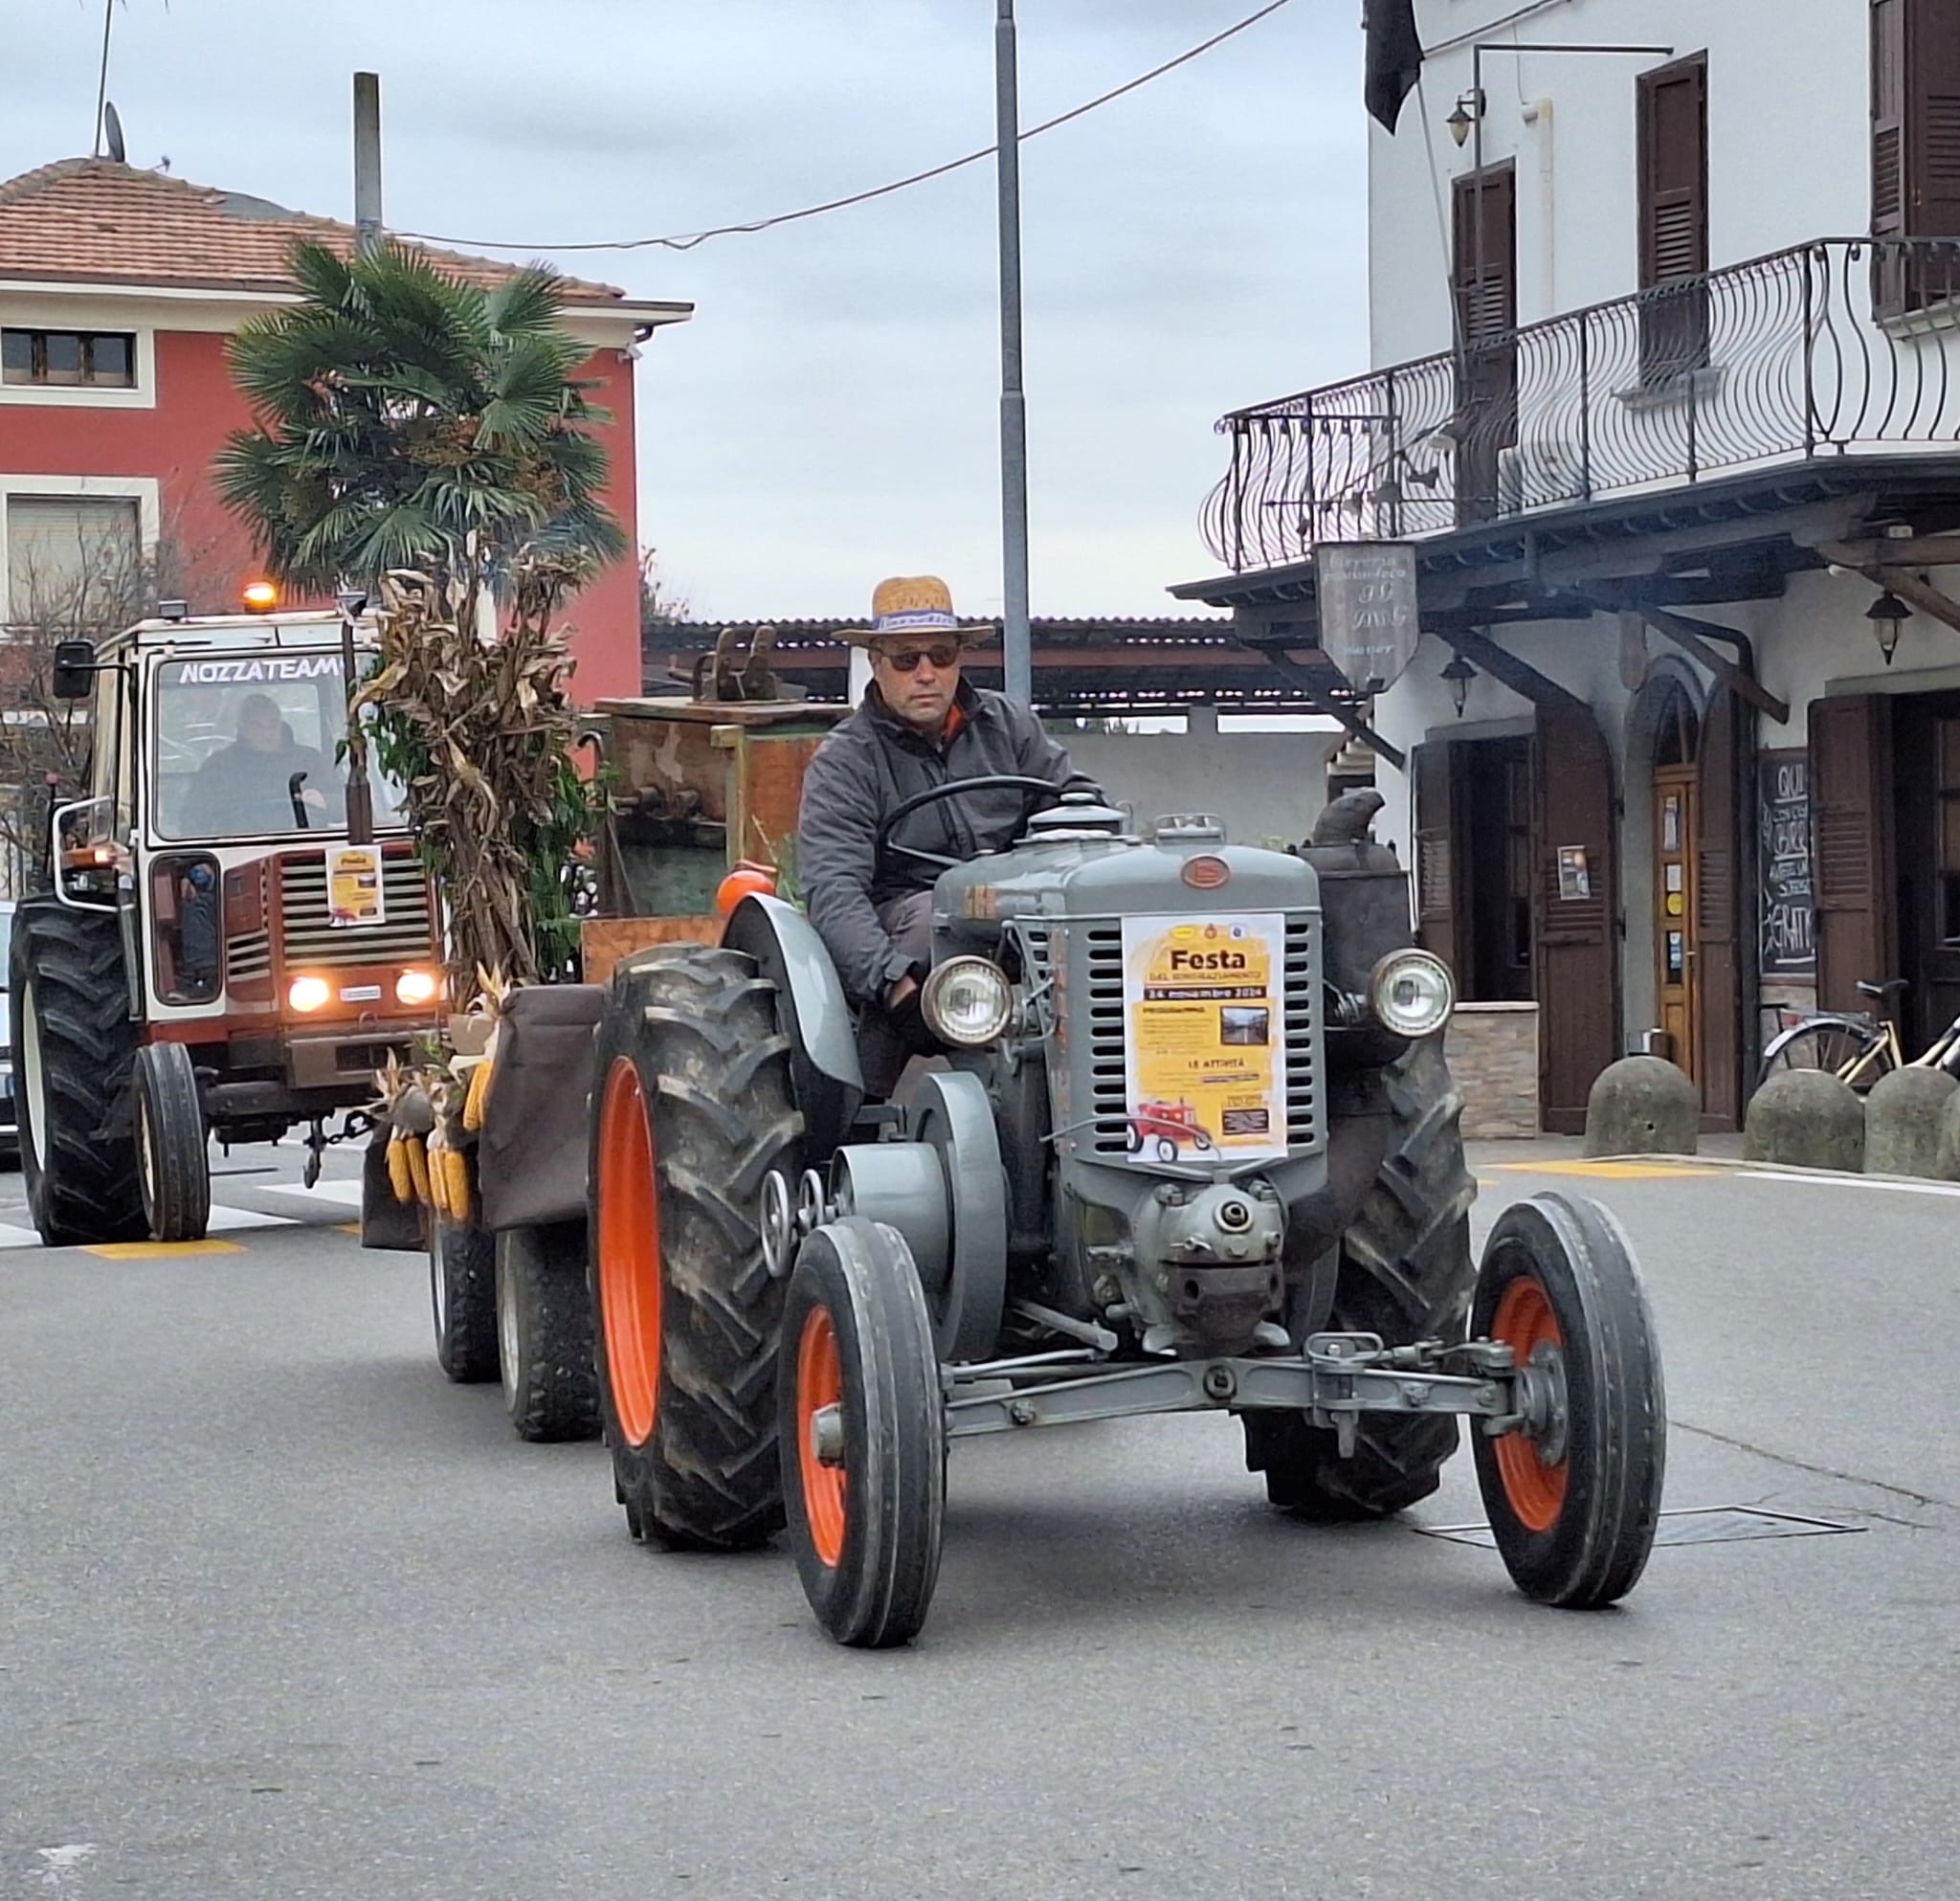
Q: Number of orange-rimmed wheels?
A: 3